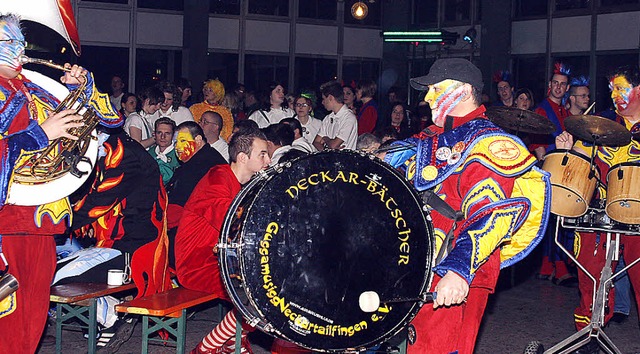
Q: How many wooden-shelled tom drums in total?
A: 2